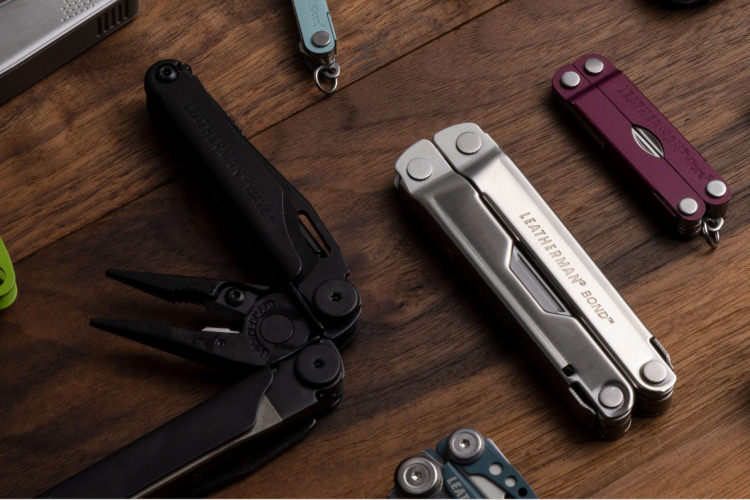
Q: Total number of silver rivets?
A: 11